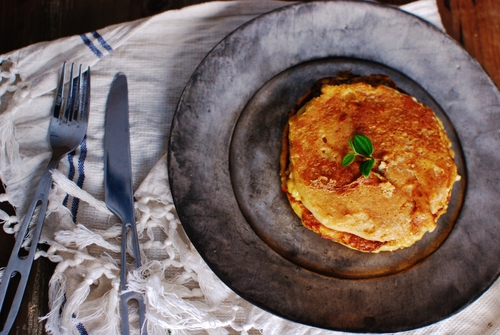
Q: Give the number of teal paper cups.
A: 0